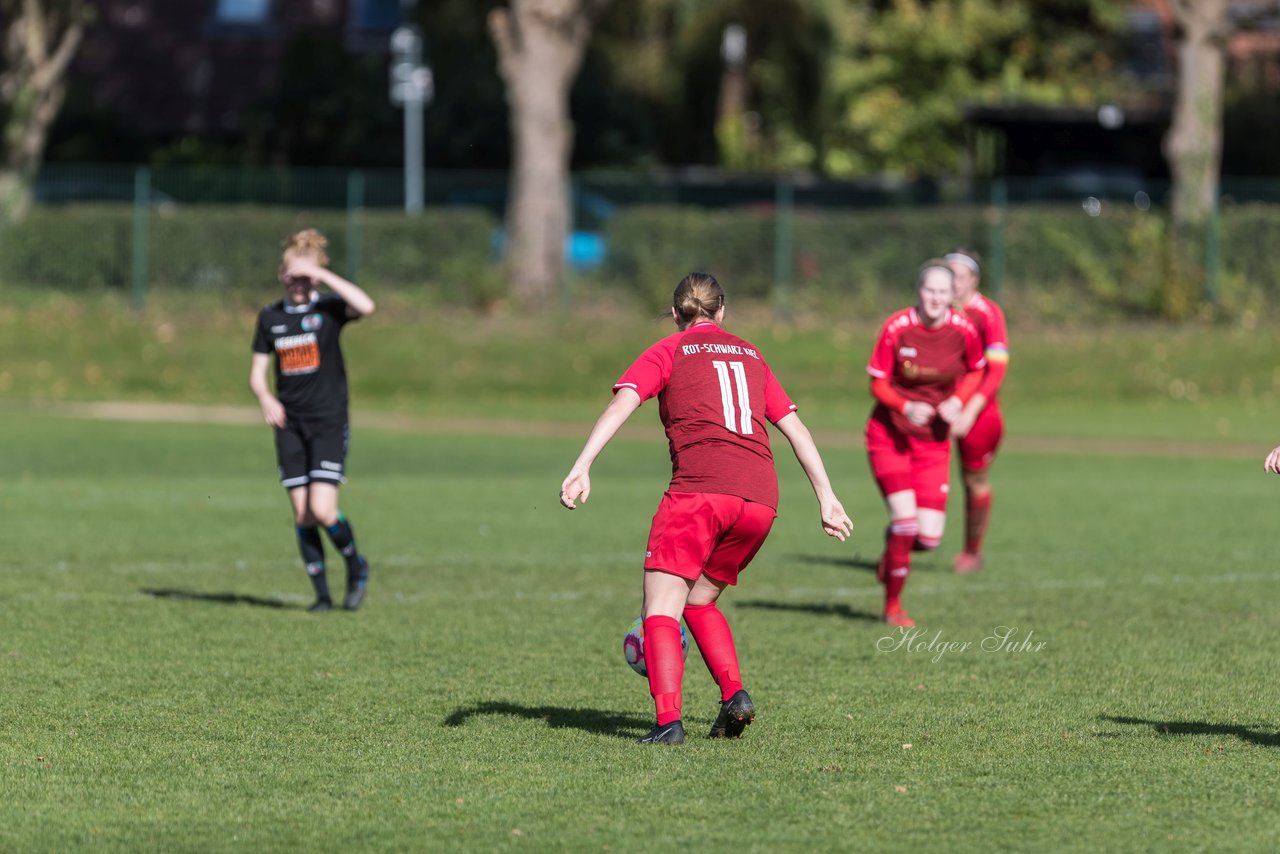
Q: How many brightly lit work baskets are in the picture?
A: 0